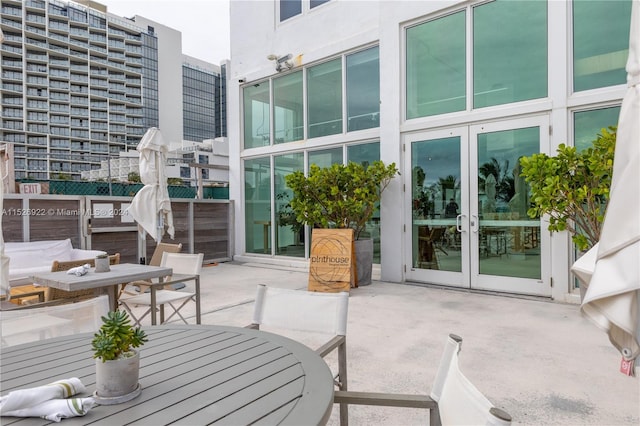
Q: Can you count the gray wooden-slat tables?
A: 2